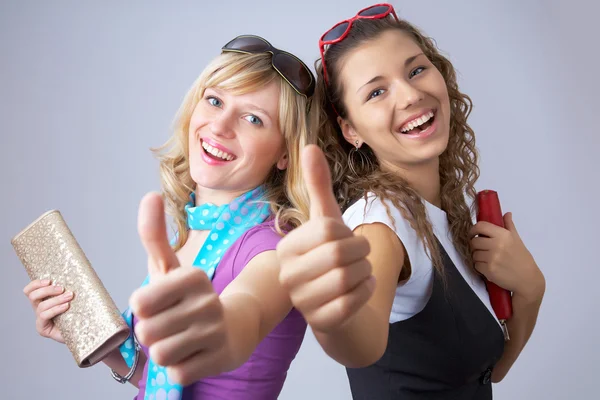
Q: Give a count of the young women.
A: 2